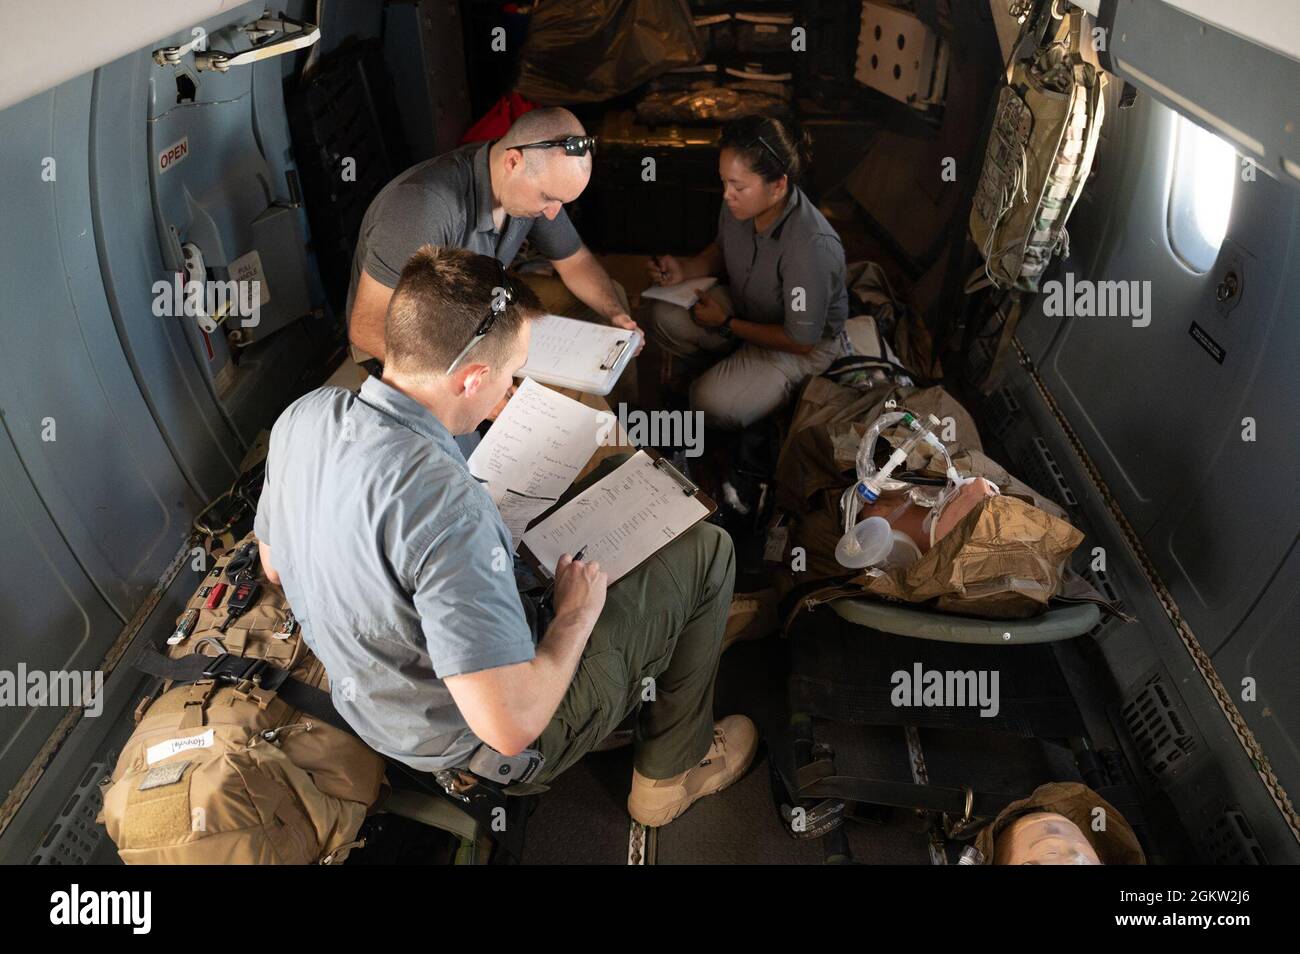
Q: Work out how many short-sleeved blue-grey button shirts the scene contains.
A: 1